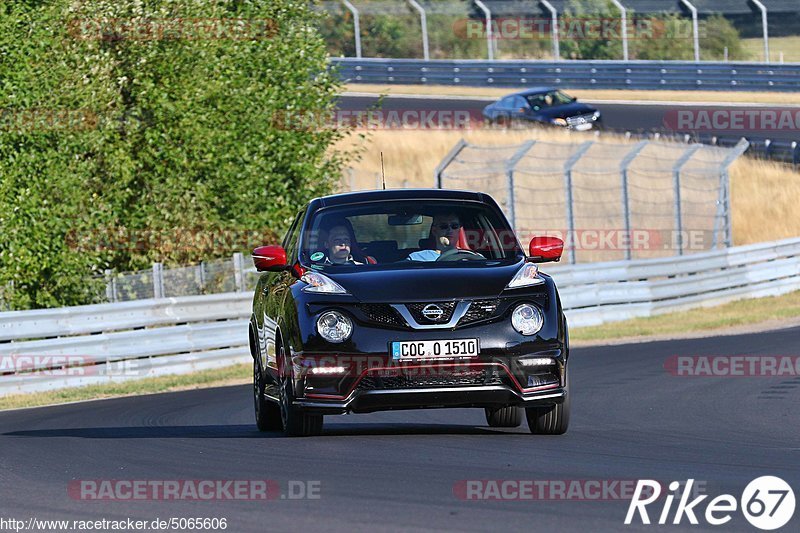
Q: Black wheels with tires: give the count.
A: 4